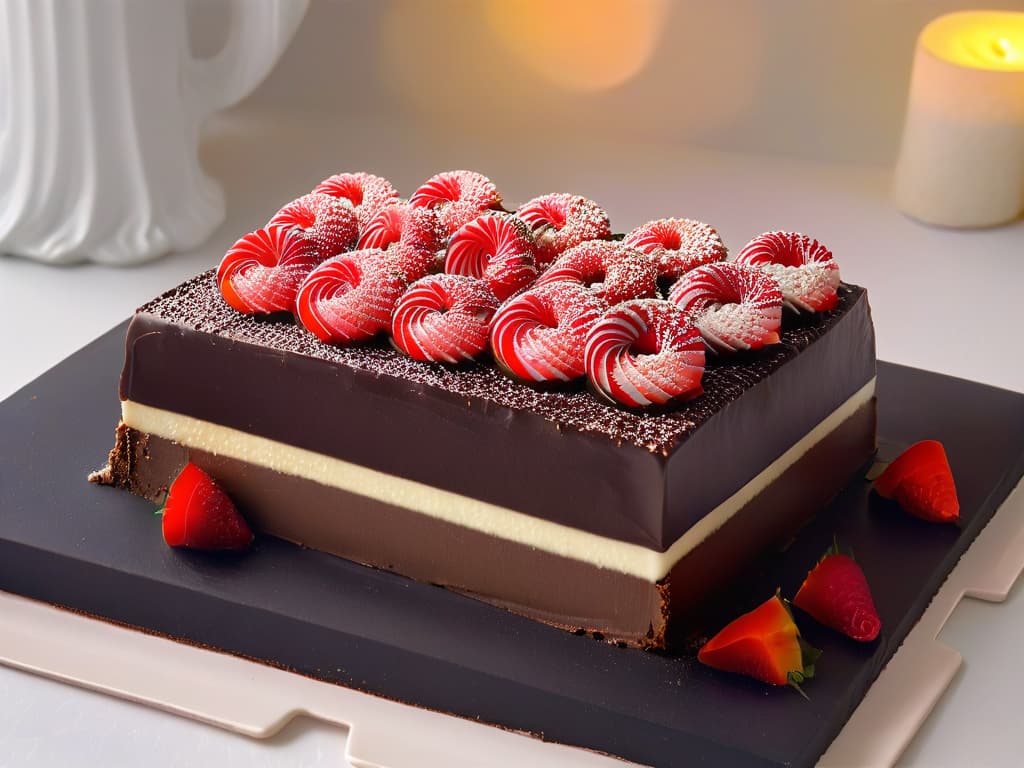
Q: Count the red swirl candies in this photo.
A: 15